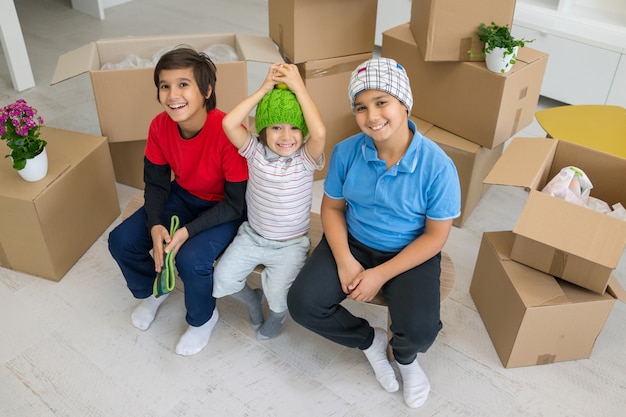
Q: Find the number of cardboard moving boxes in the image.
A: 10